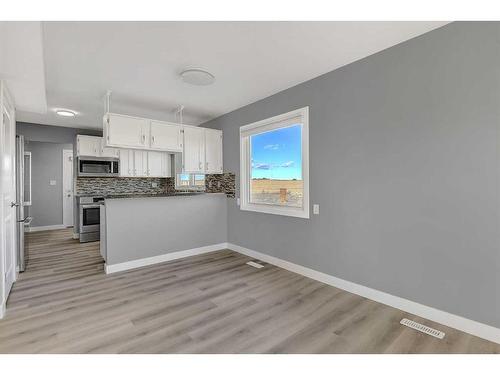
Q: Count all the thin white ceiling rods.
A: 2